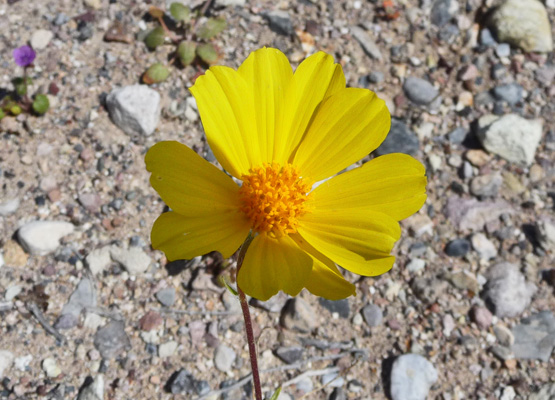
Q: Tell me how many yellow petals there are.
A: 10